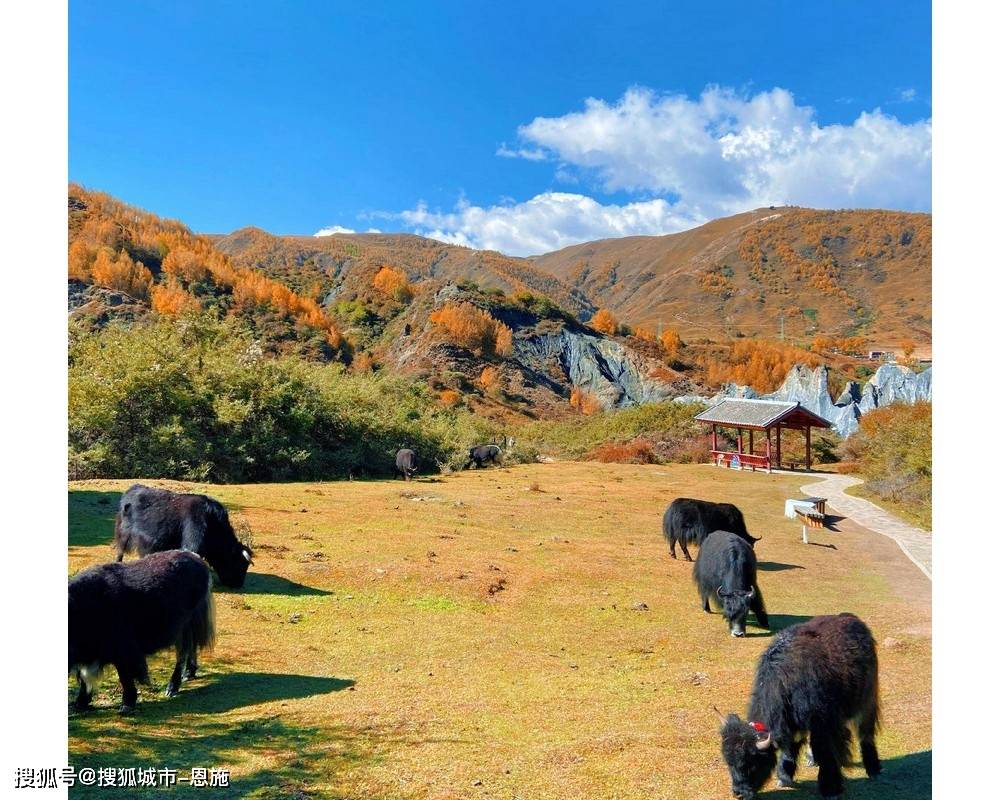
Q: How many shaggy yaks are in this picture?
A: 7